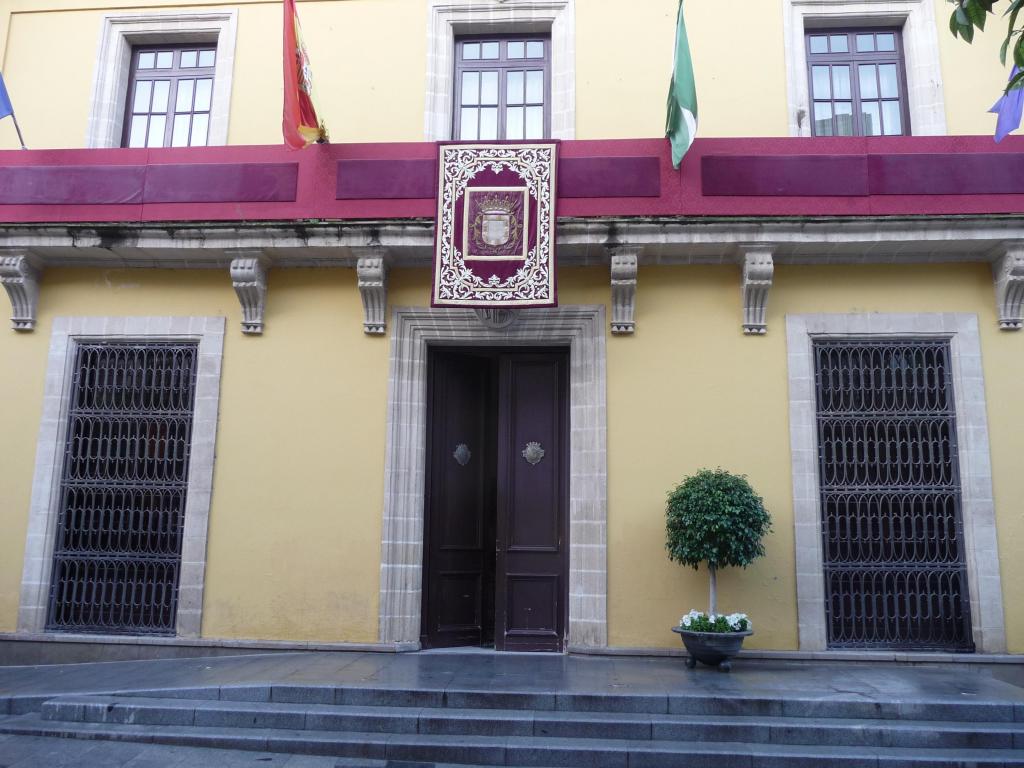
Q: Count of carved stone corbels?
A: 6